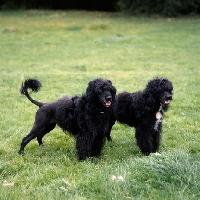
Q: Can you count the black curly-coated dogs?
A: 2